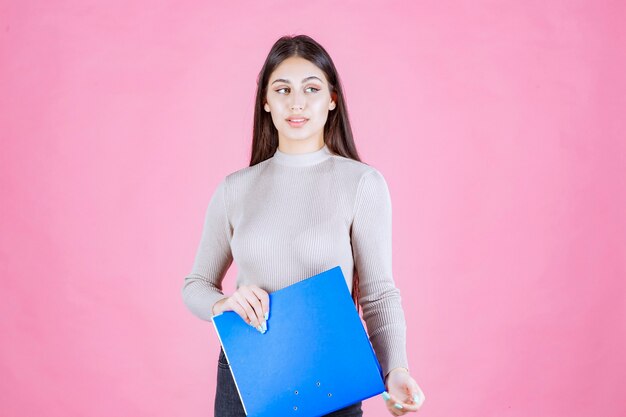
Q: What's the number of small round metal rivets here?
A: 4